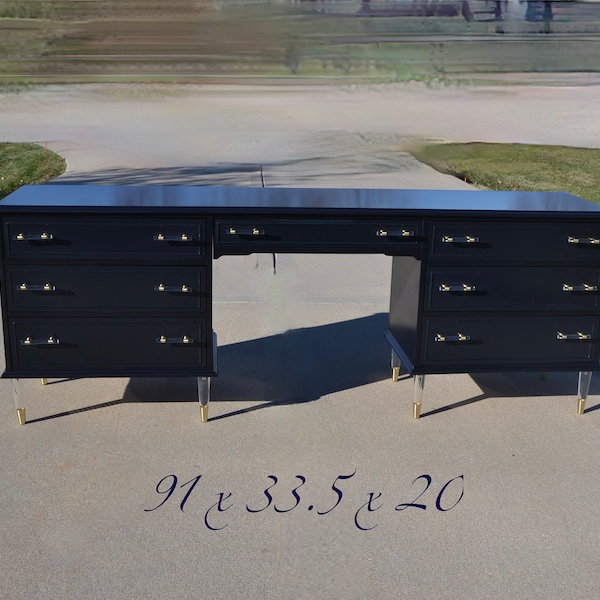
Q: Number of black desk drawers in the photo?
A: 7